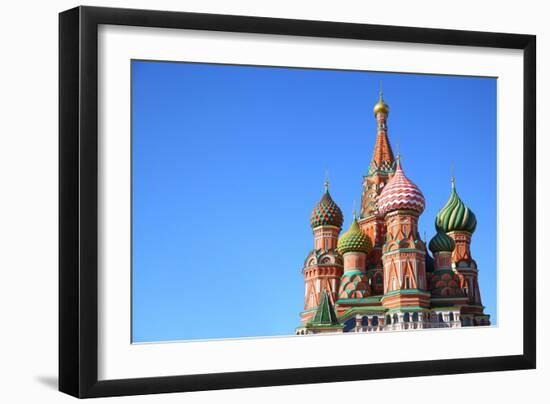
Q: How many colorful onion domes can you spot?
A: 6